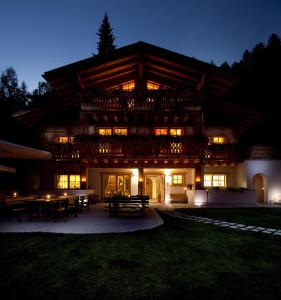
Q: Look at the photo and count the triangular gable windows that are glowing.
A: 2